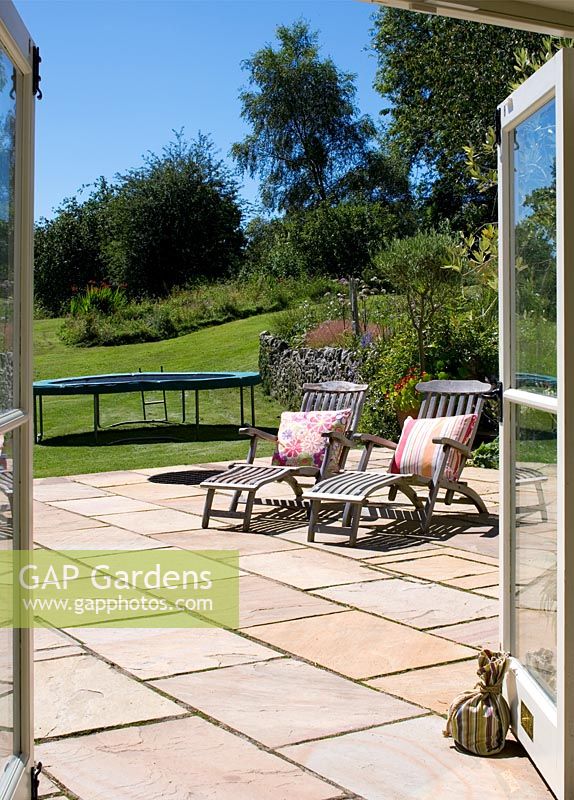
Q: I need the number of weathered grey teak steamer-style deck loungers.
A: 2